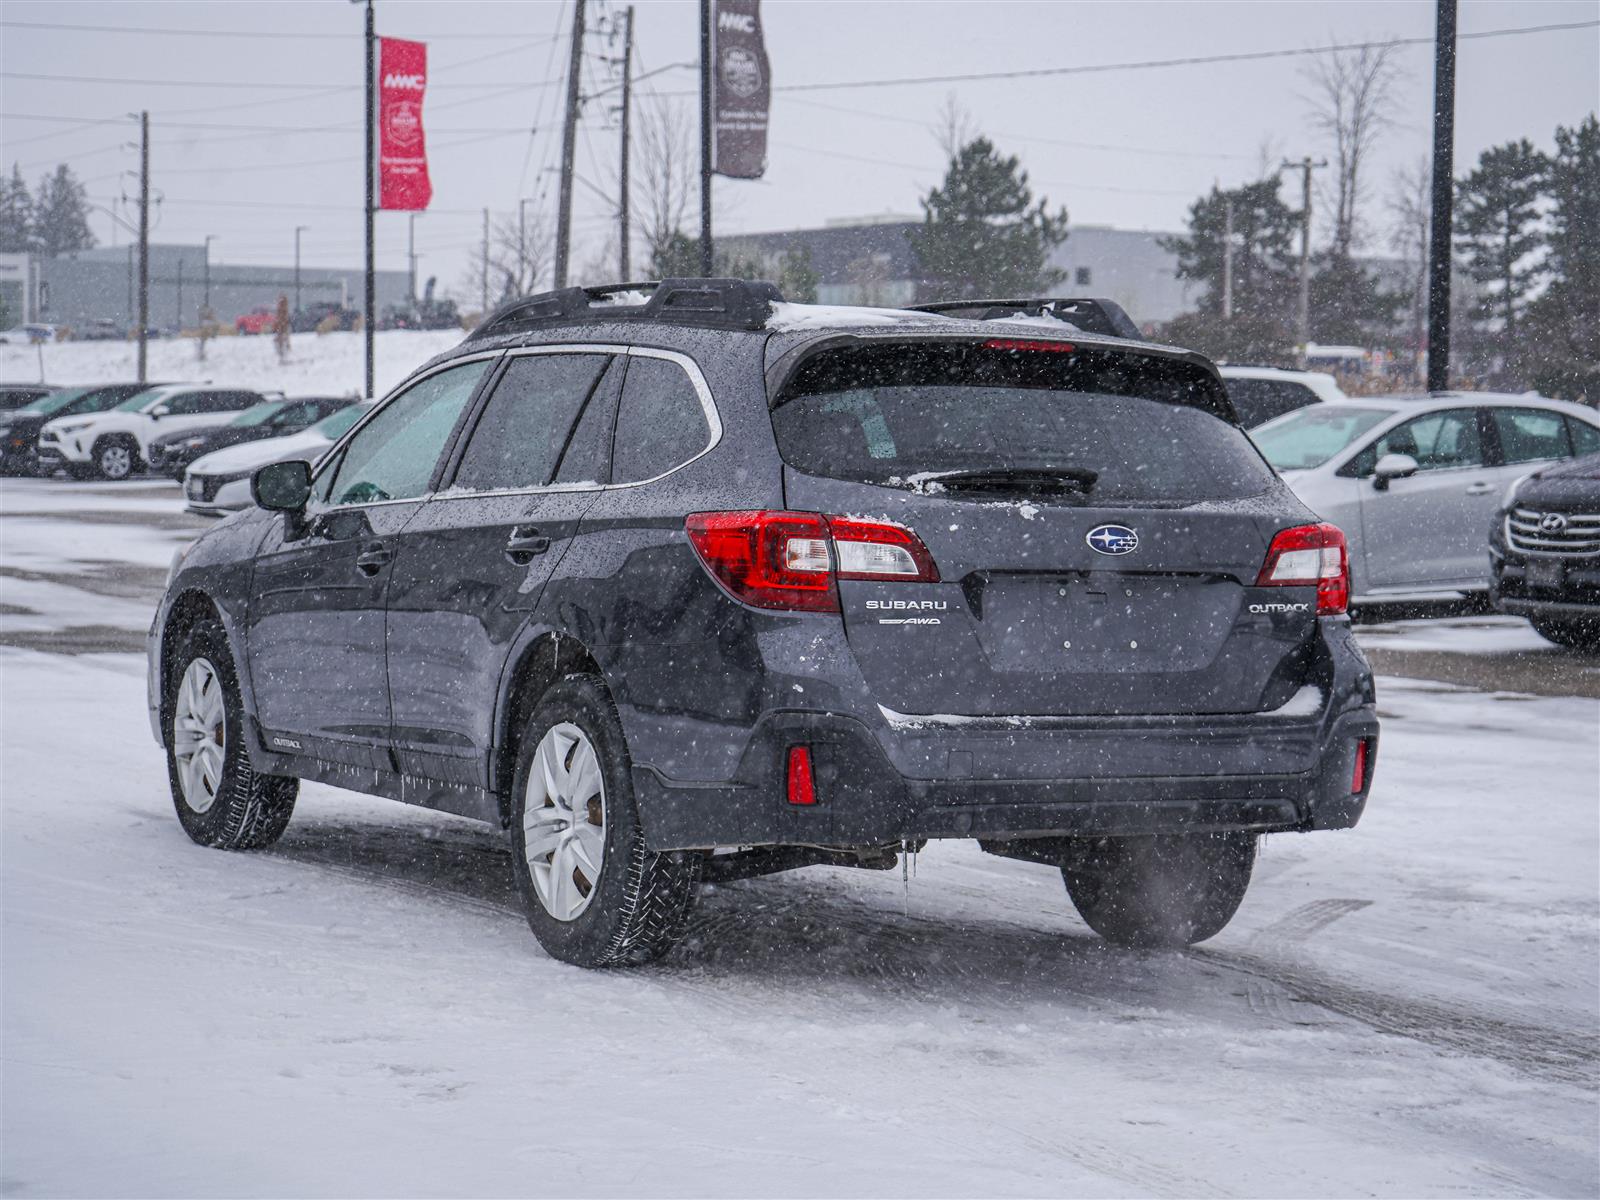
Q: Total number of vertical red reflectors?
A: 2